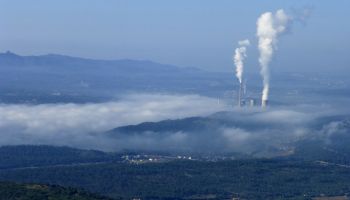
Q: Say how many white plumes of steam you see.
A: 2